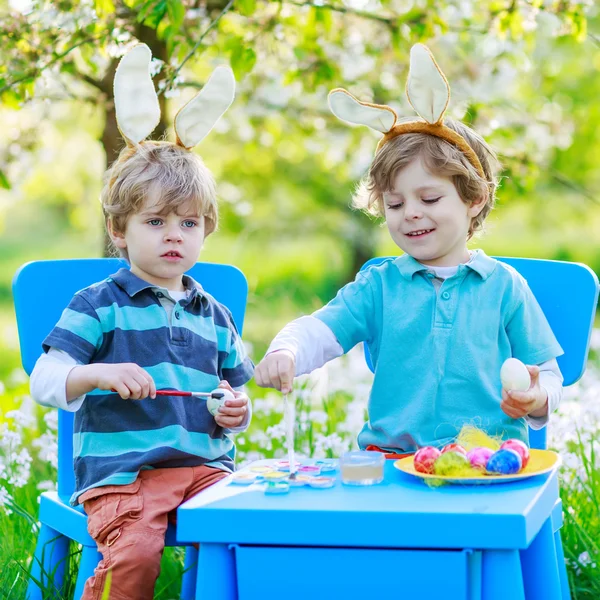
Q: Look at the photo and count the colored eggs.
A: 6